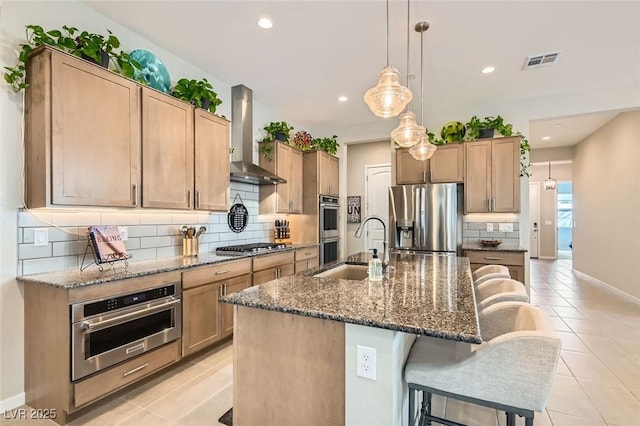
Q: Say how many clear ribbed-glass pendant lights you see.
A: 3